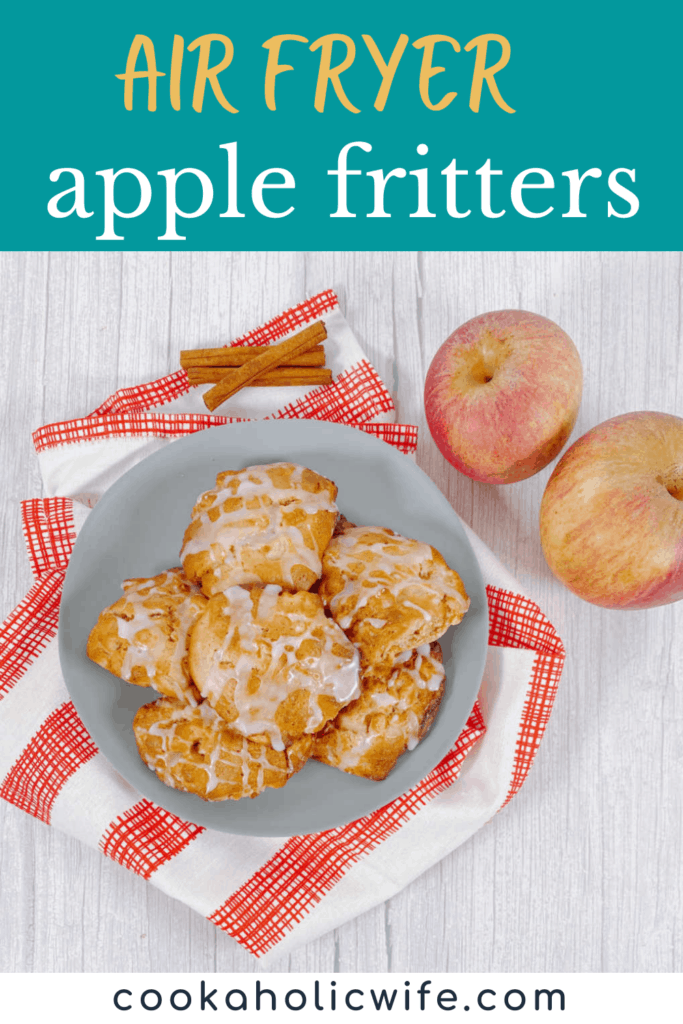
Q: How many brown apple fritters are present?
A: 6